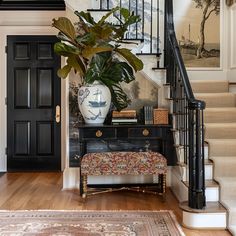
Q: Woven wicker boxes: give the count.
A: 1